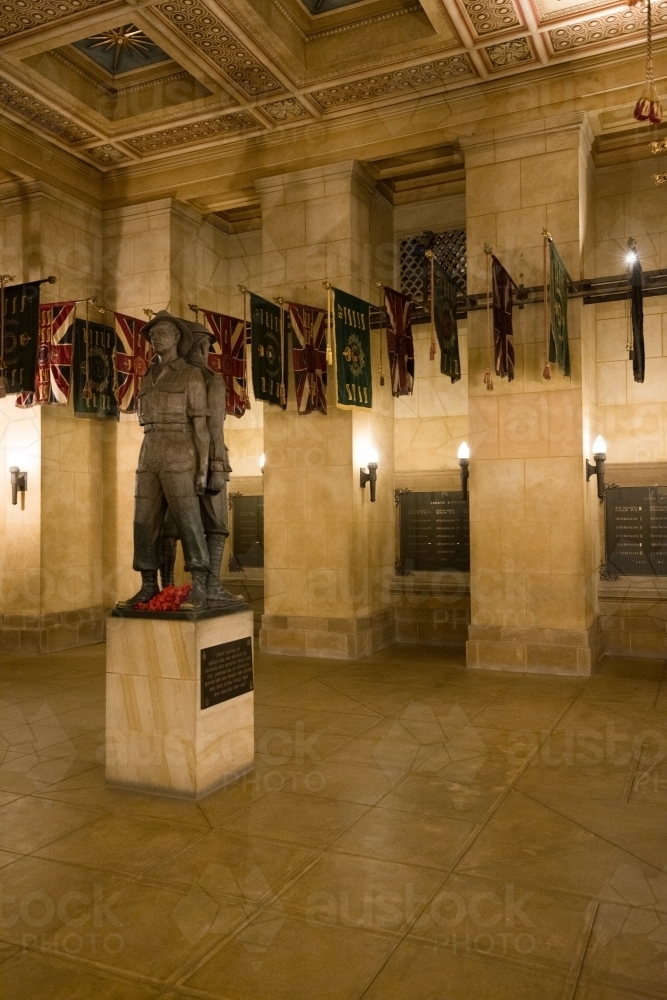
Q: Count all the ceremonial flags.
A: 13